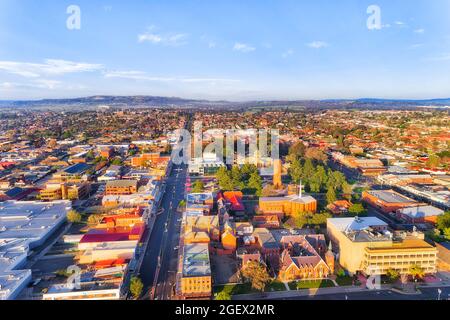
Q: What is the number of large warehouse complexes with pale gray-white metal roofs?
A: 1